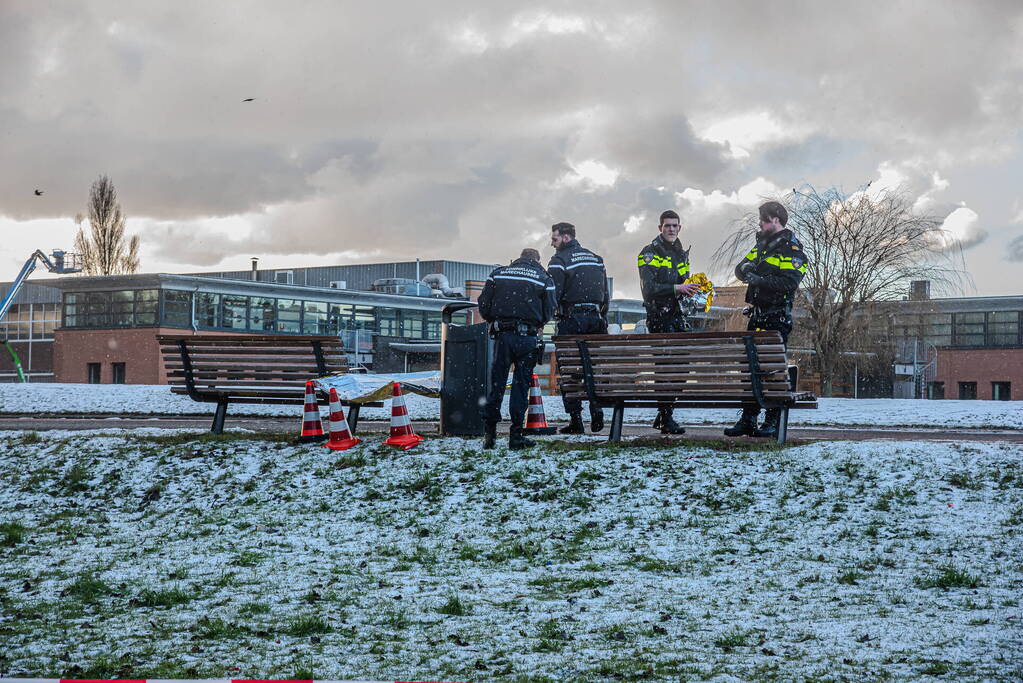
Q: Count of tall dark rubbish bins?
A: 1